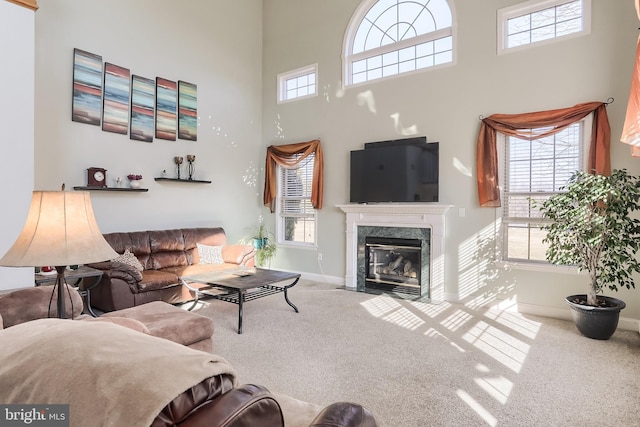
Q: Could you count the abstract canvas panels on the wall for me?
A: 5